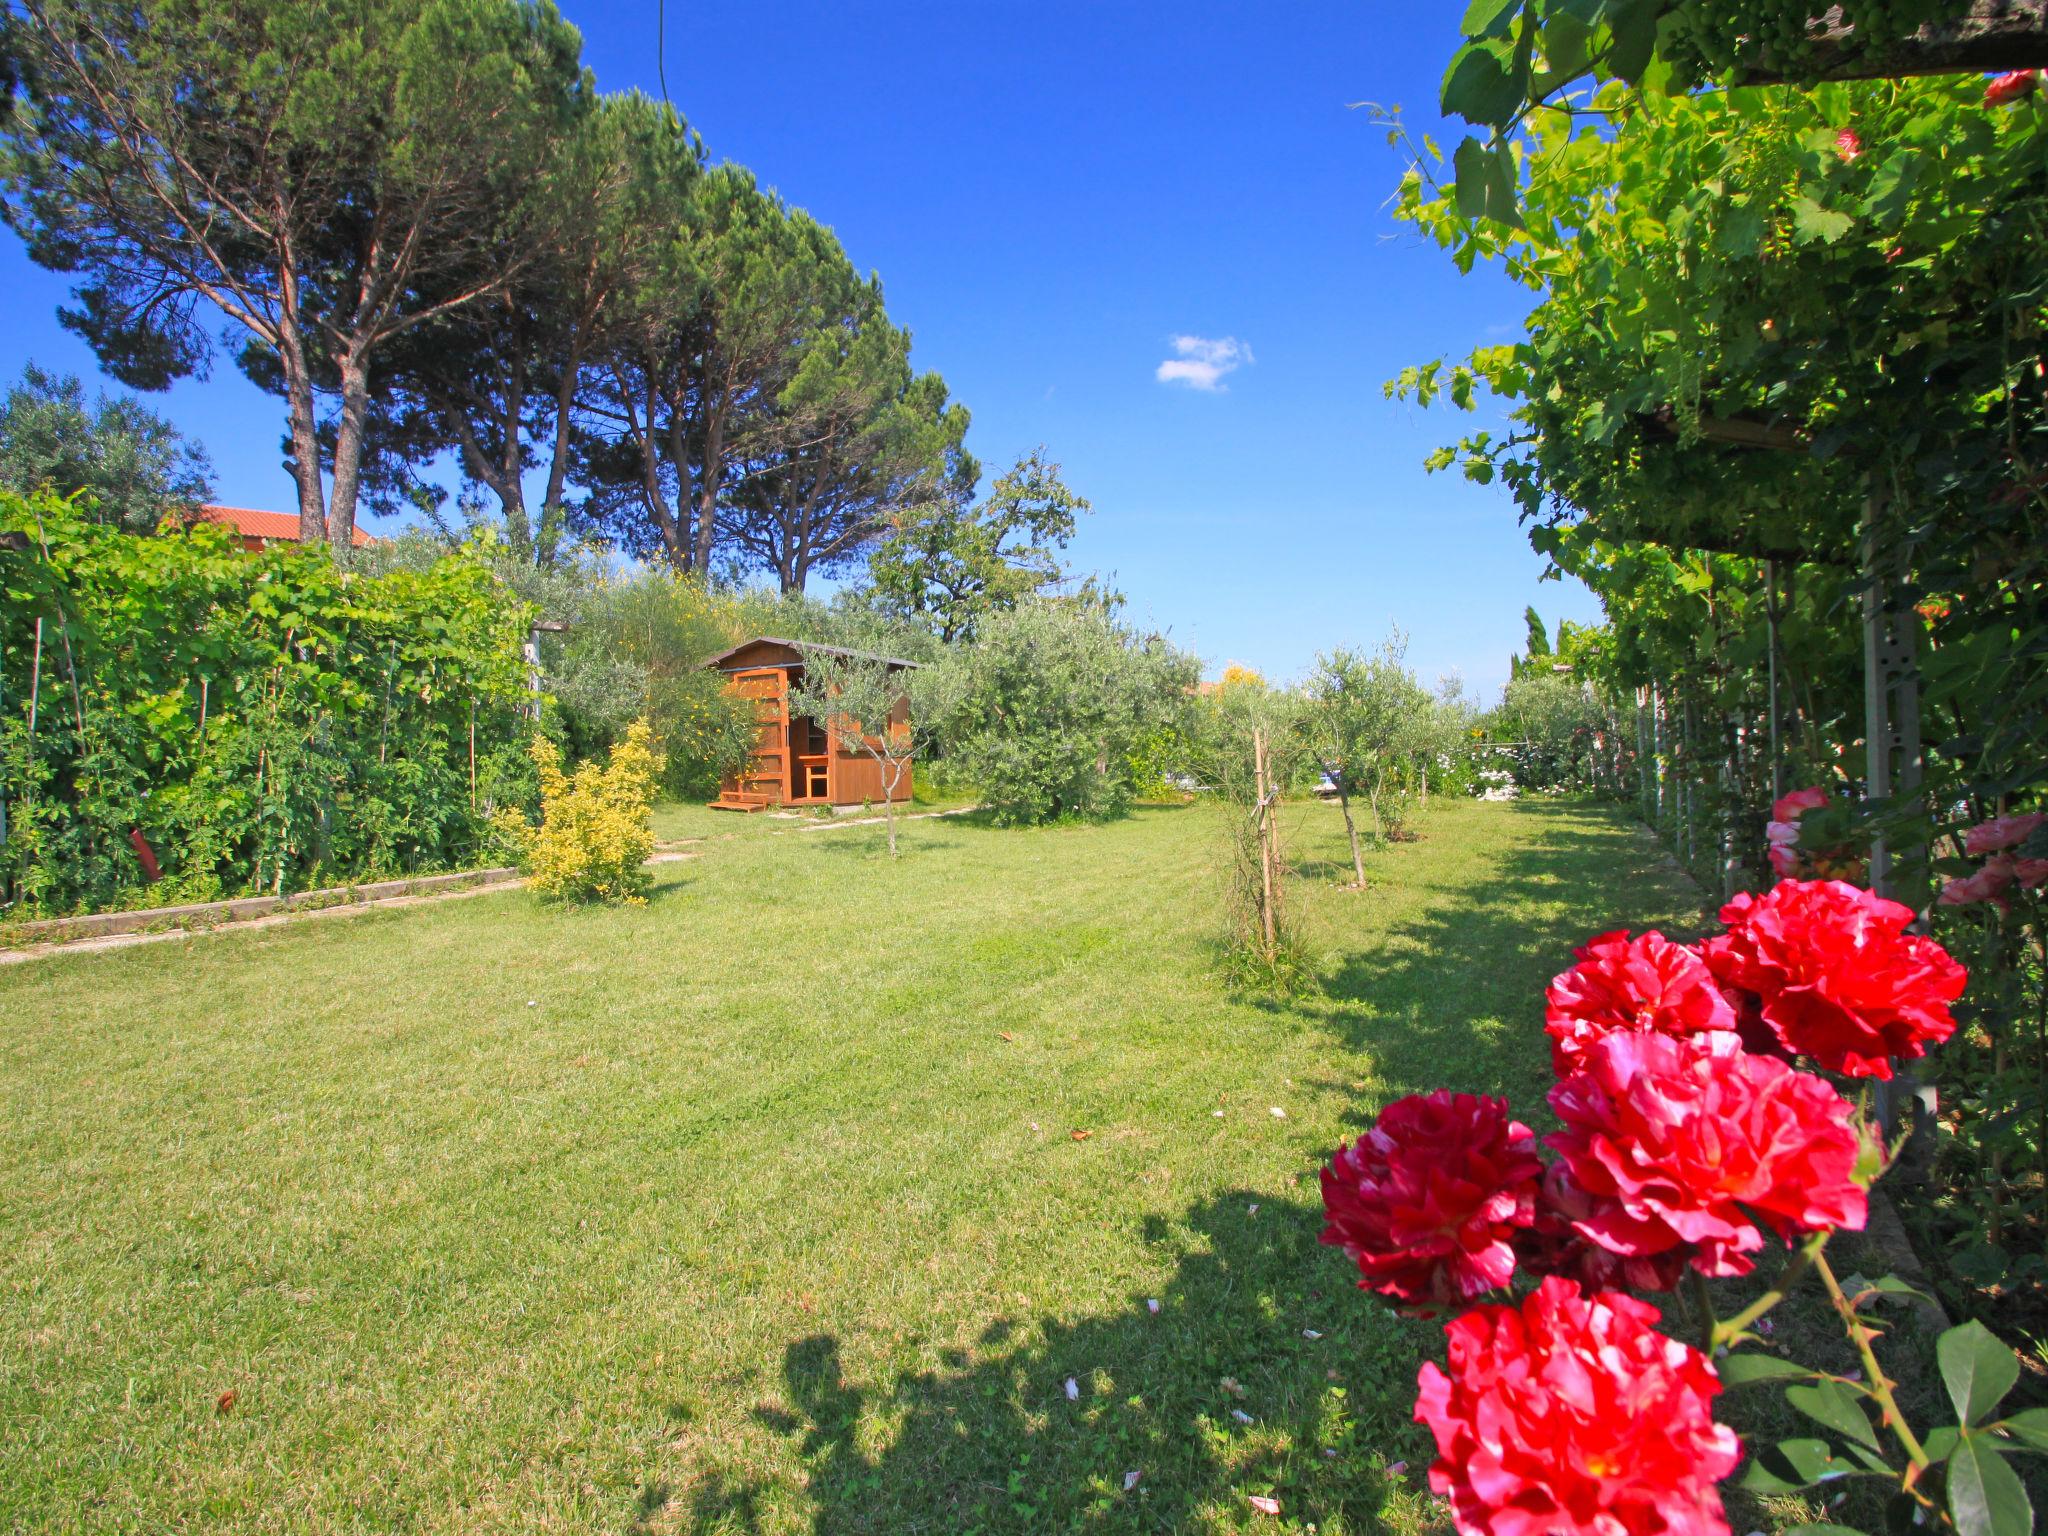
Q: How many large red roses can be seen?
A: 5